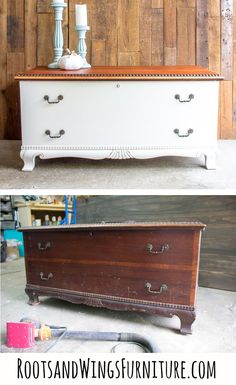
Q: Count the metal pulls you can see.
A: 8